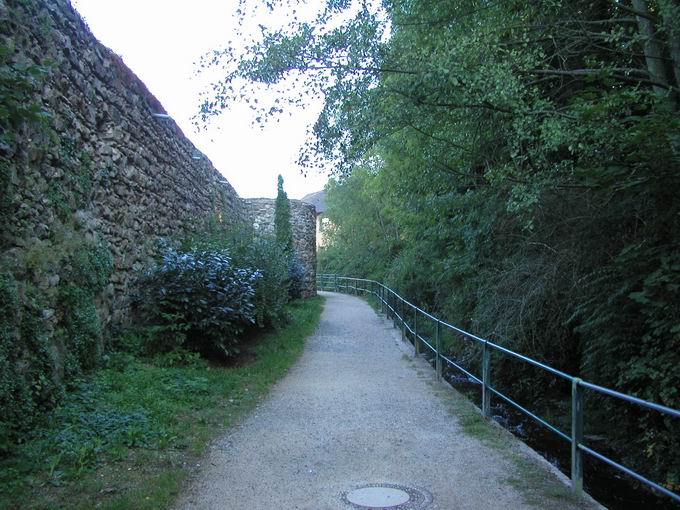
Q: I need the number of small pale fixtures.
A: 3